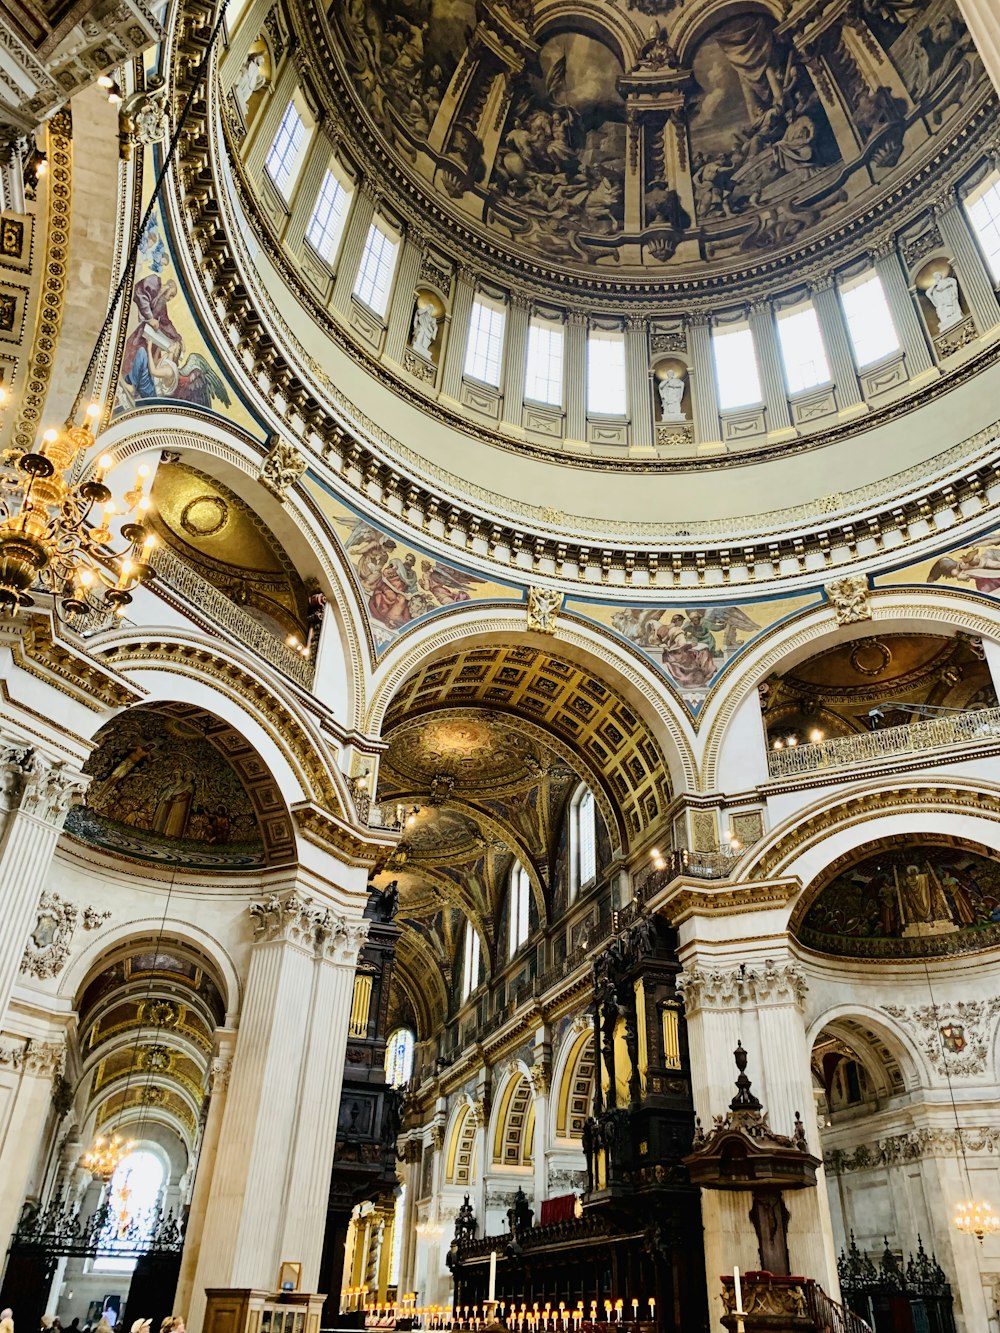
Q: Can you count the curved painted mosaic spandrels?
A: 4